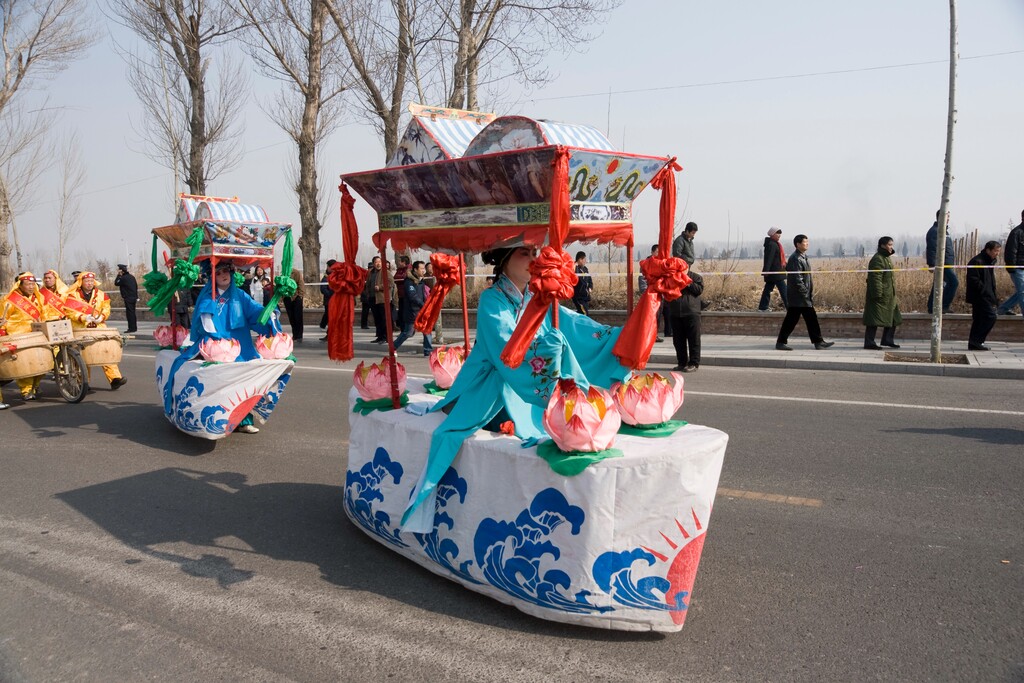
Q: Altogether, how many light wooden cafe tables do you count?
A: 0